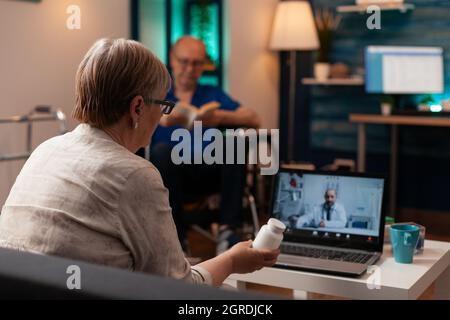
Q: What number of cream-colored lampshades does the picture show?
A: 1